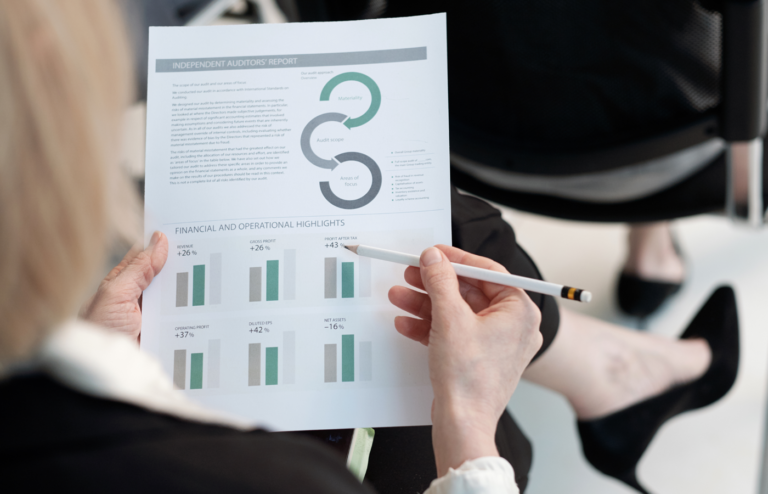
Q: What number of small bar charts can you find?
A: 6